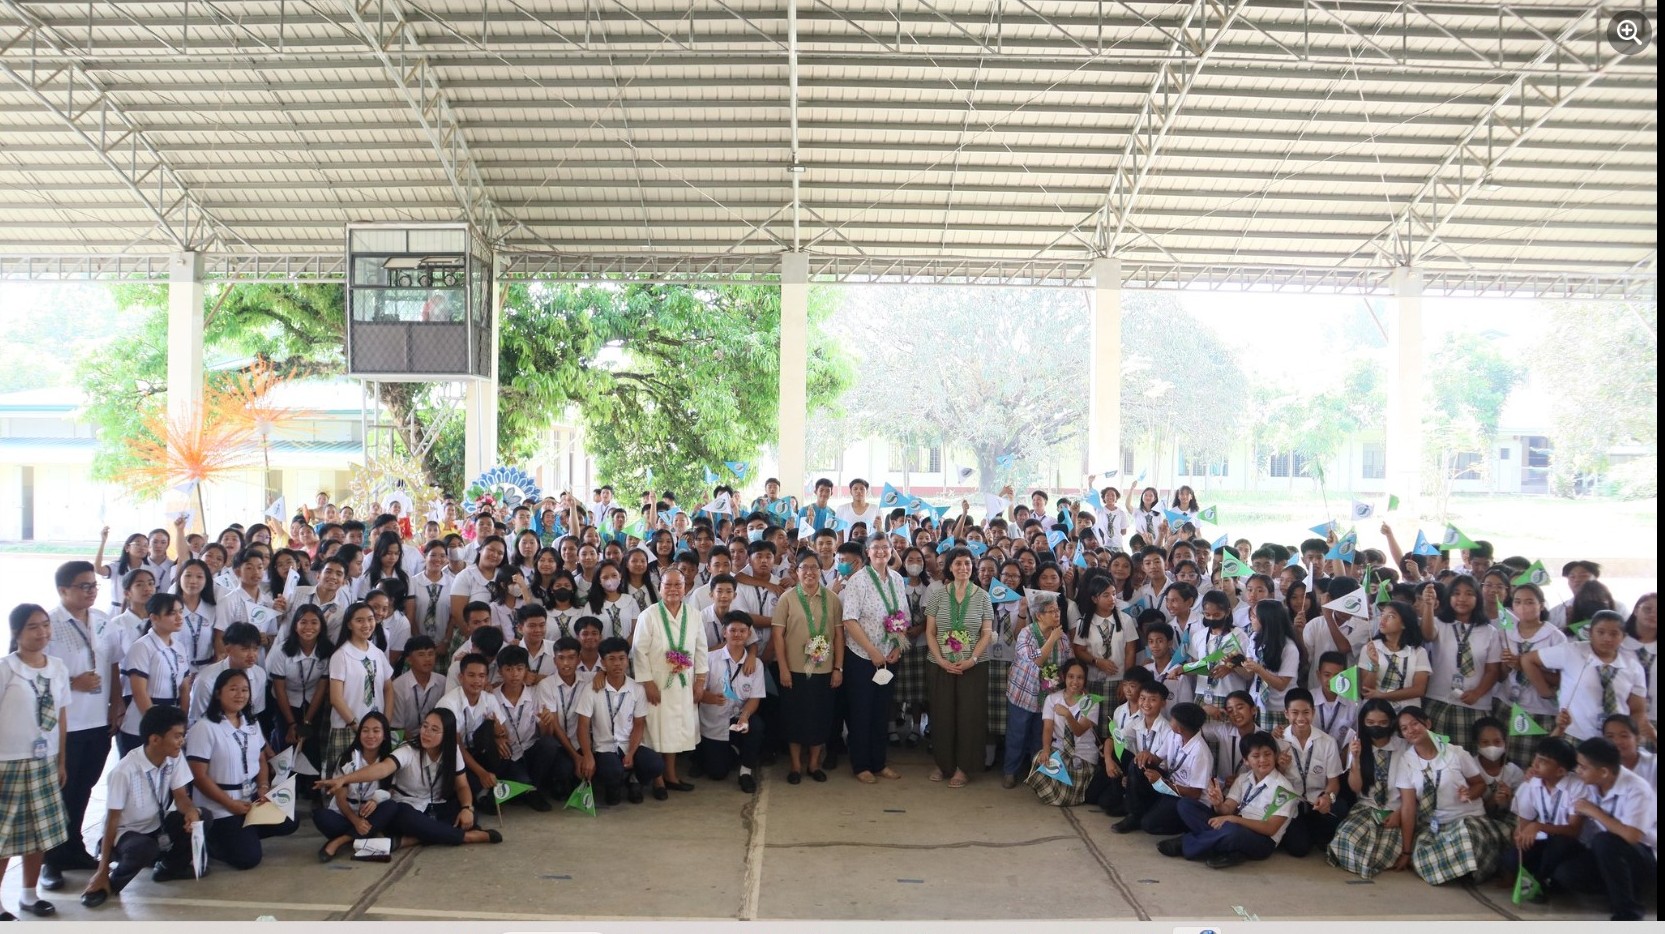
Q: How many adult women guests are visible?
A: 5